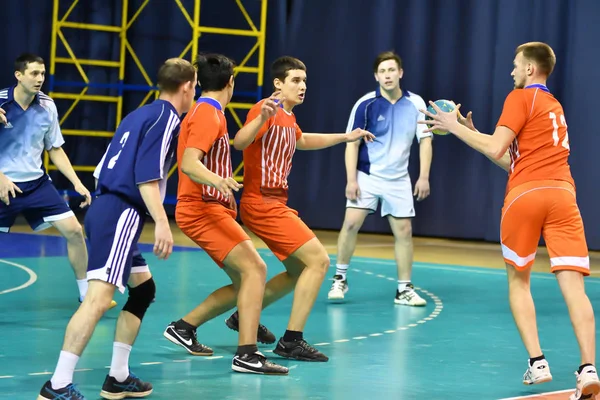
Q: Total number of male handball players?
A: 6